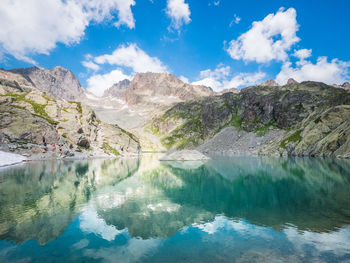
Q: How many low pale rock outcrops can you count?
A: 1